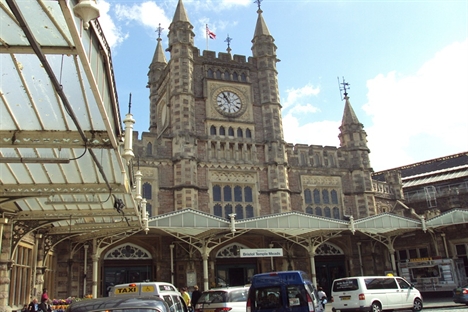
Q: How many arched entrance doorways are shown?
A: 3